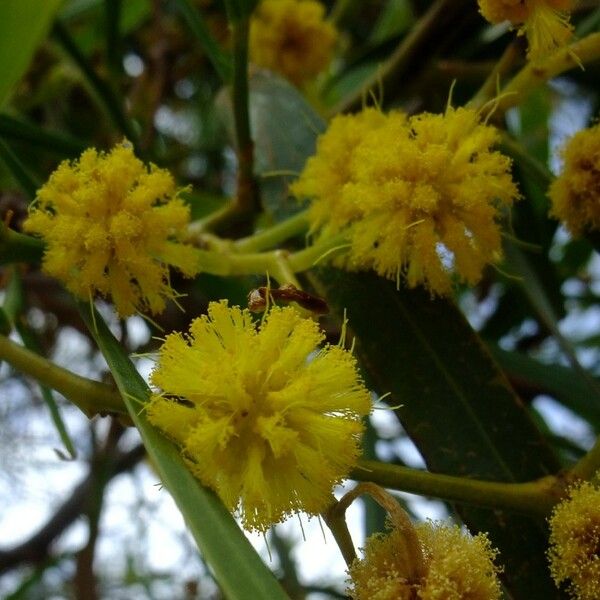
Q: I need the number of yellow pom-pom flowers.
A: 8